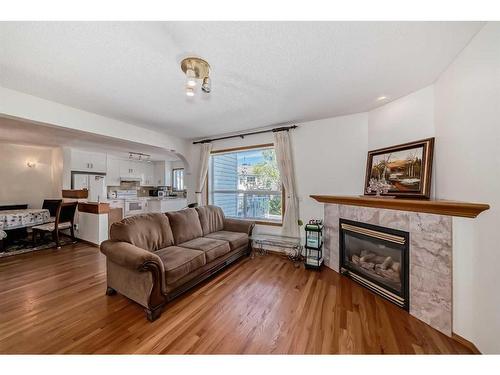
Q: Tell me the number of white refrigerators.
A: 1